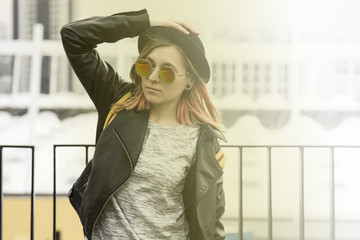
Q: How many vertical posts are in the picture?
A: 8